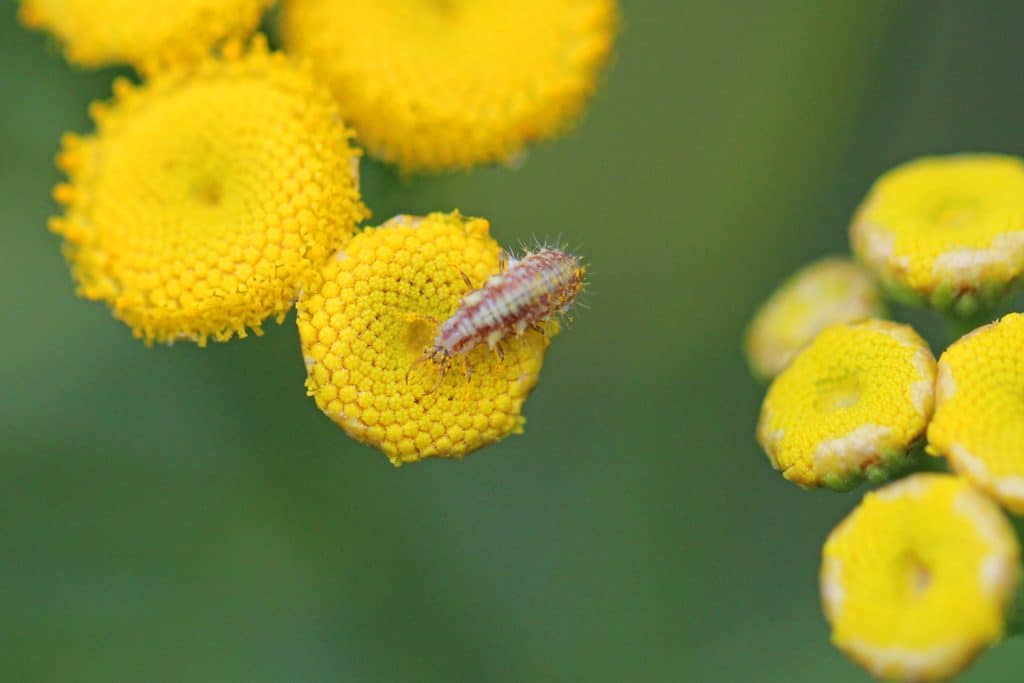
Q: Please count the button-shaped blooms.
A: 9